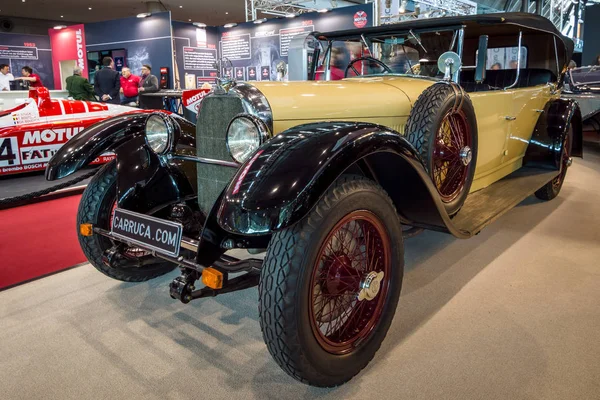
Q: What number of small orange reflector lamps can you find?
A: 2